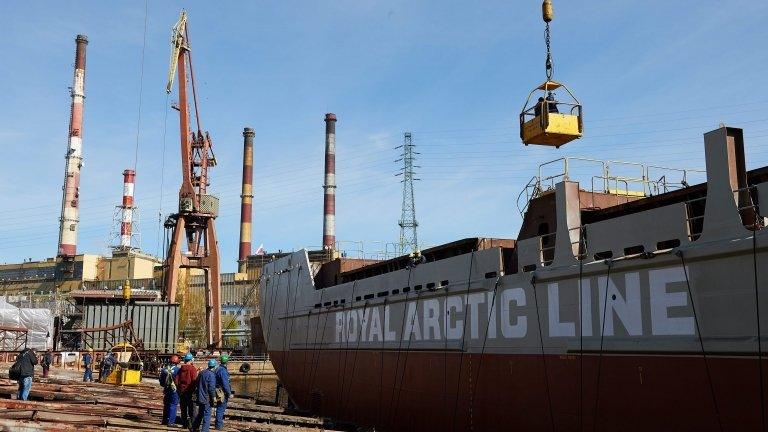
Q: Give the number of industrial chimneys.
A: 4